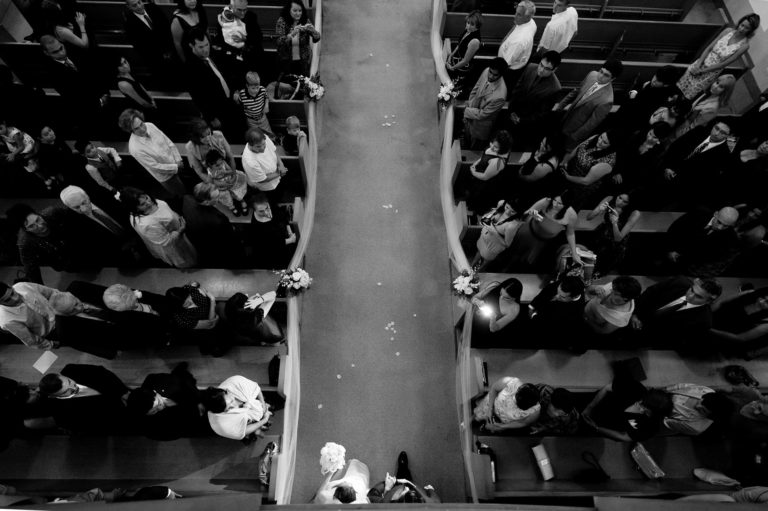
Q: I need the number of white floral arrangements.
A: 5